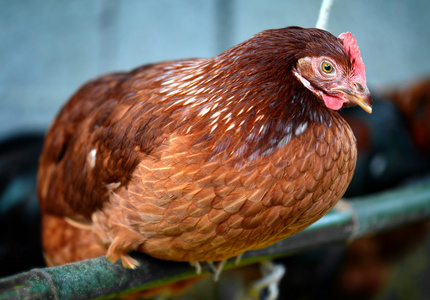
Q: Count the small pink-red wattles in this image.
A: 1